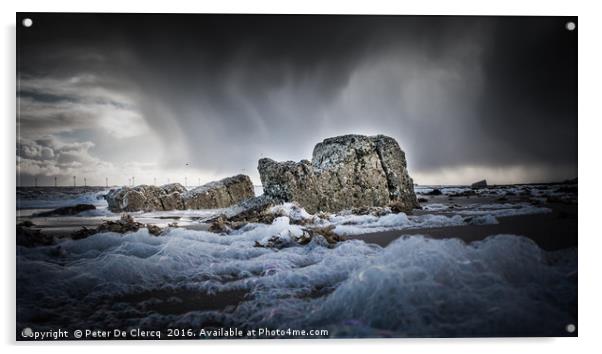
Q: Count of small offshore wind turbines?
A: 11